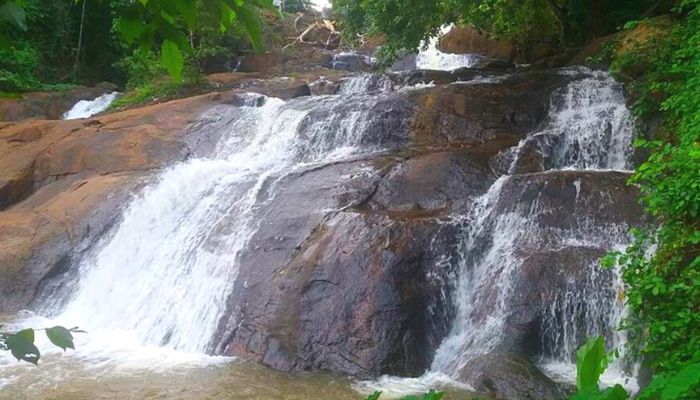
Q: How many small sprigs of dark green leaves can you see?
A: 1